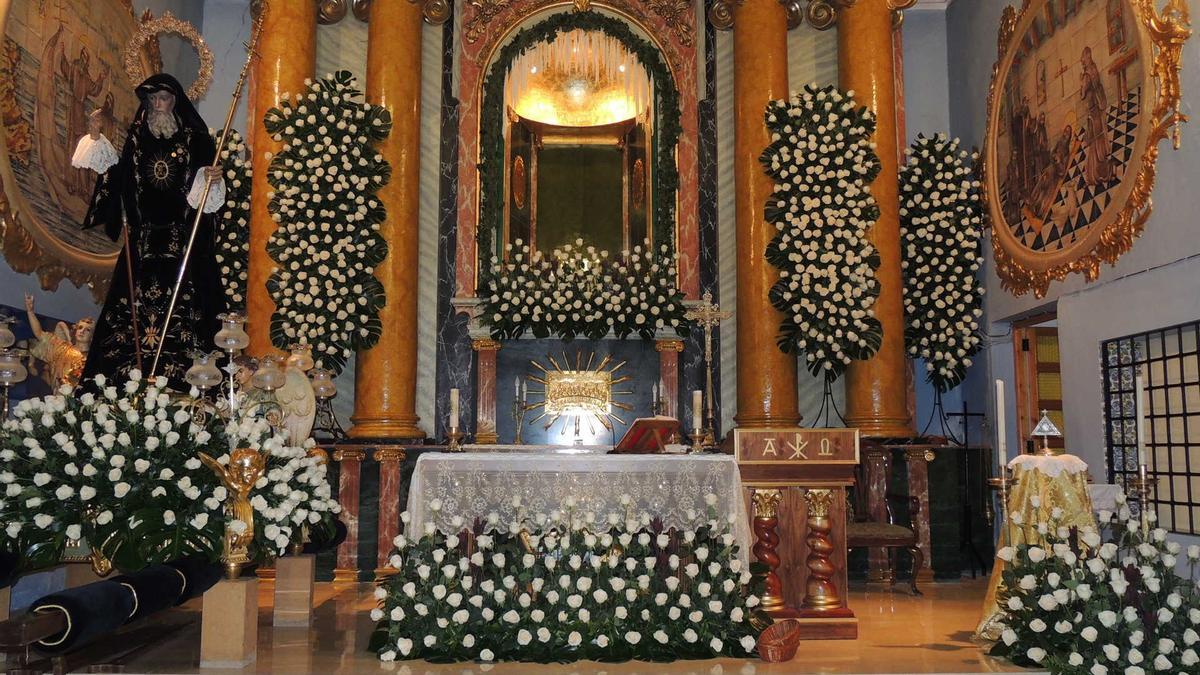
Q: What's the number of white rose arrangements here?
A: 8